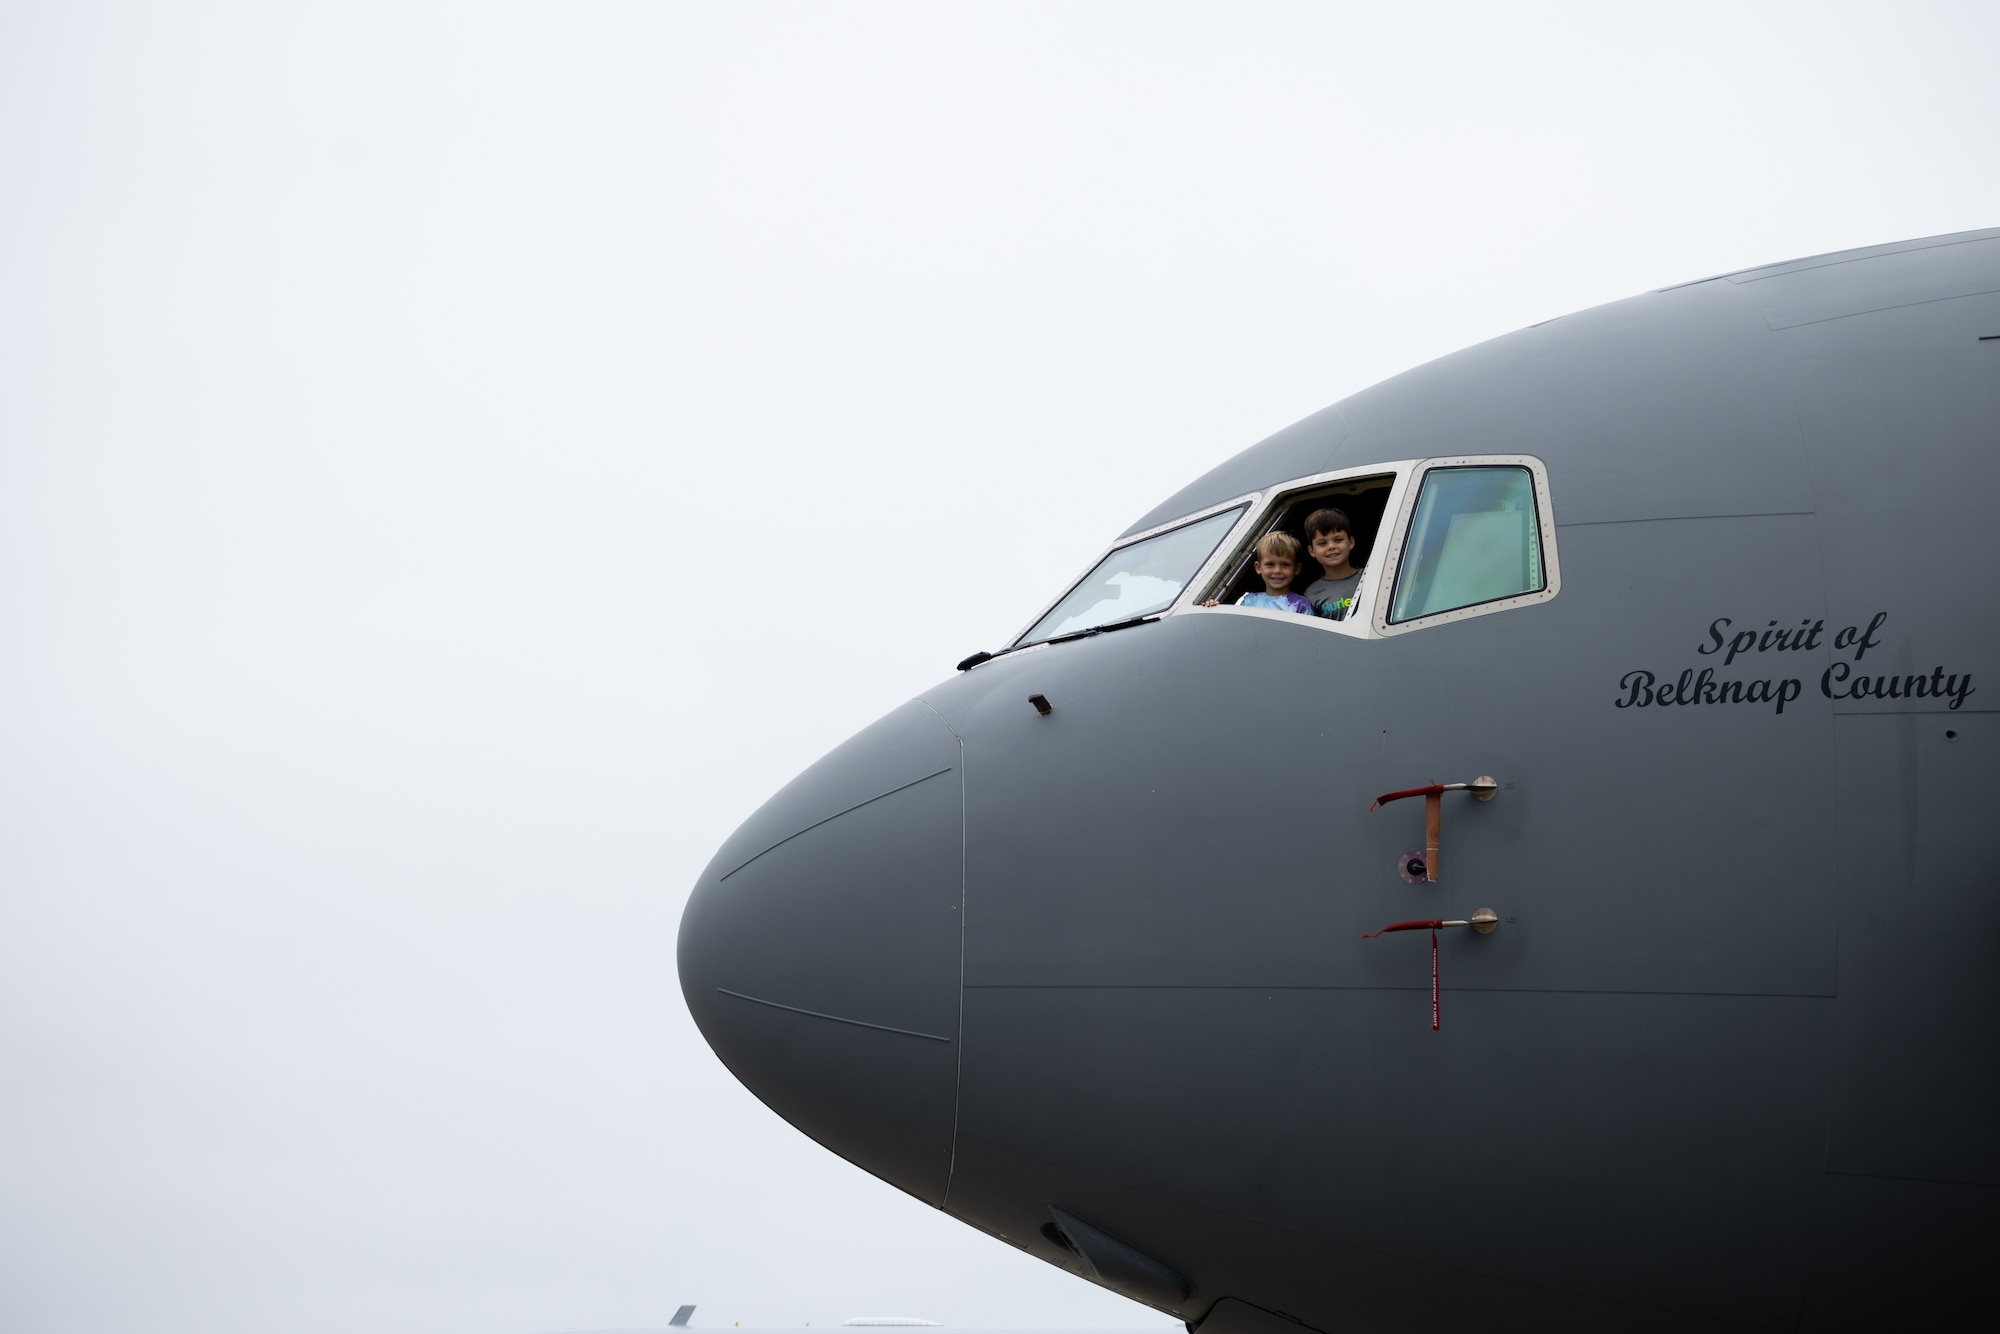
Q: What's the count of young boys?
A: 2